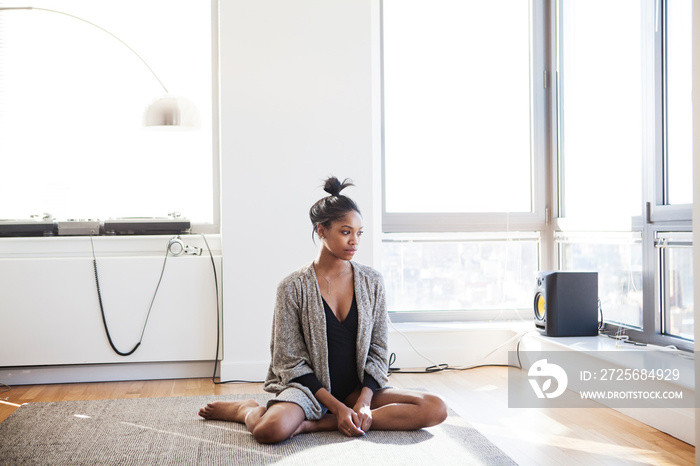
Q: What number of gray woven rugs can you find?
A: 1